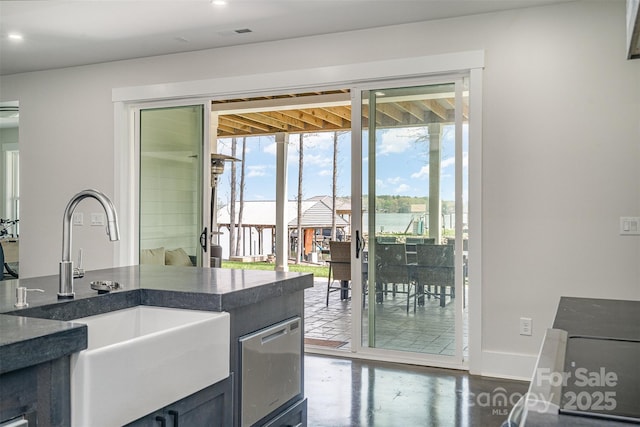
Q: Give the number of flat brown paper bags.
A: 0